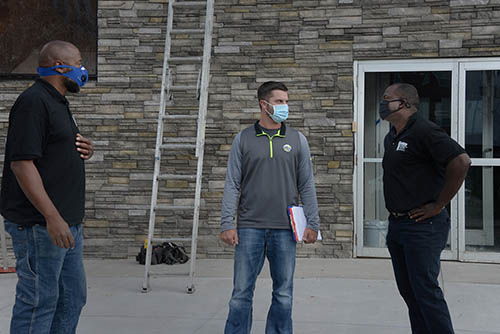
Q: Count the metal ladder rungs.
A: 10